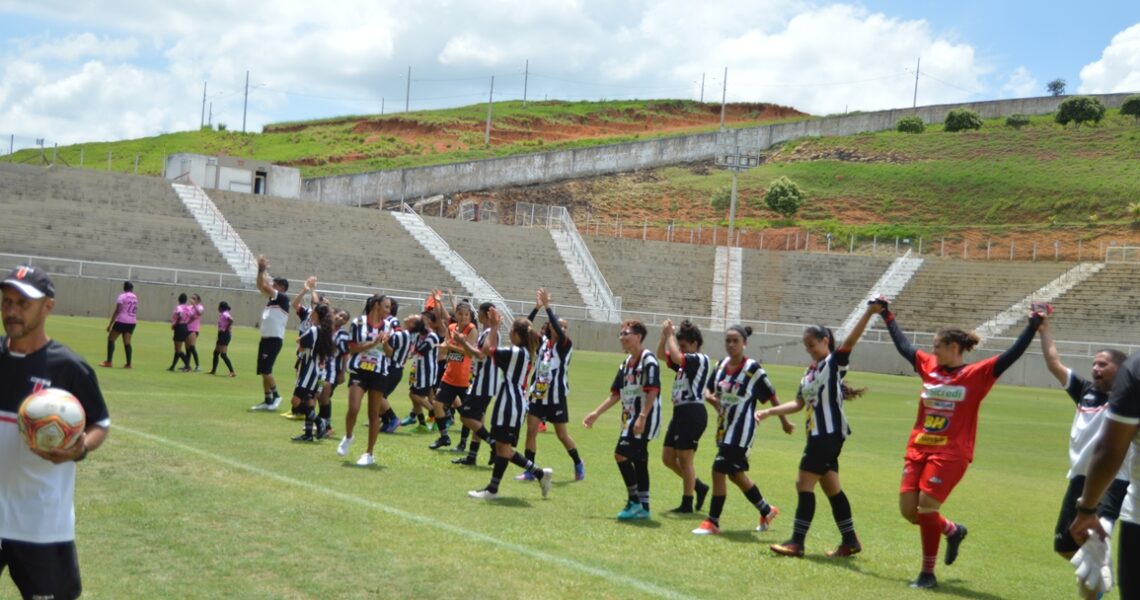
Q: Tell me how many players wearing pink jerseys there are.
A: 4